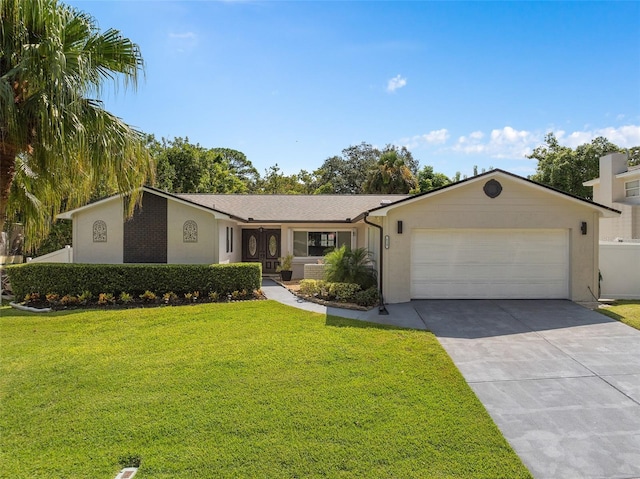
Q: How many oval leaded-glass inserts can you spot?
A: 2